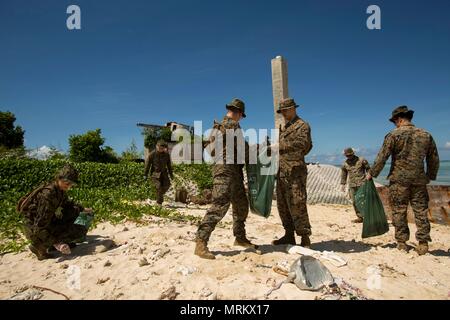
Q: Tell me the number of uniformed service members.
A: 6